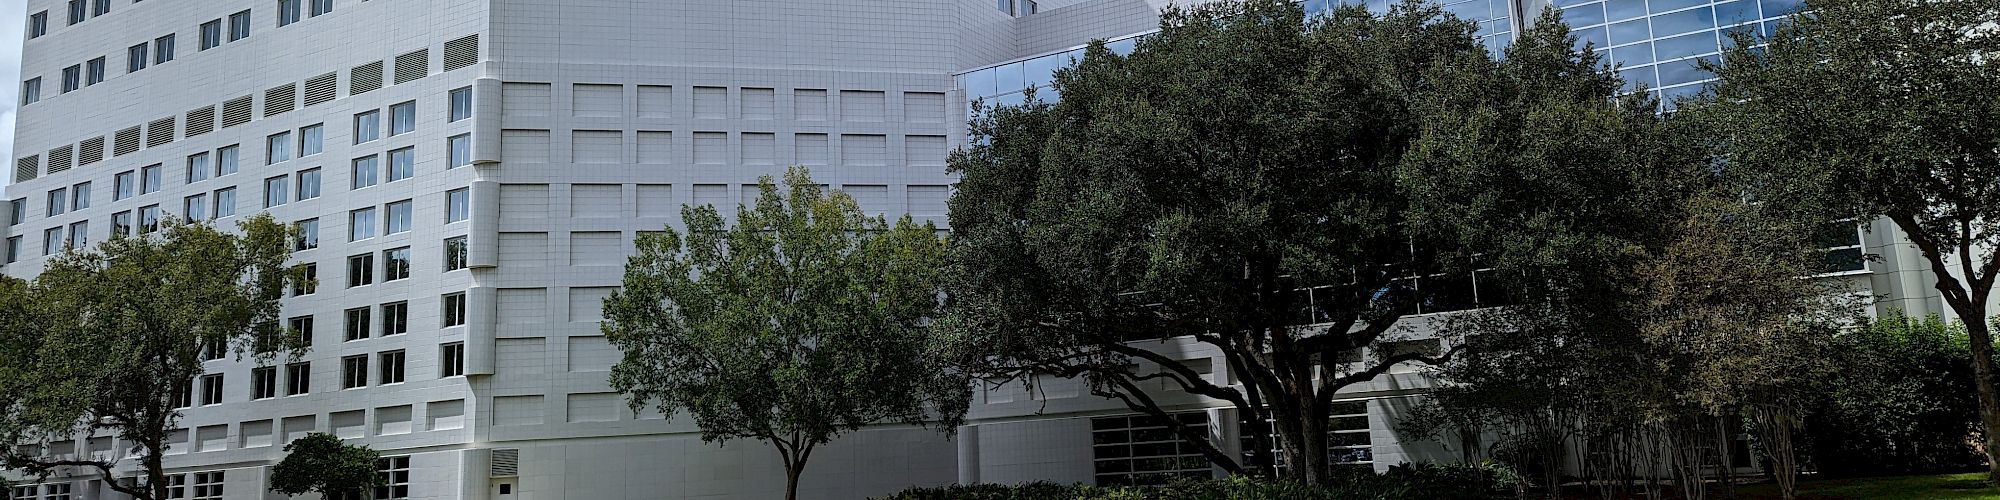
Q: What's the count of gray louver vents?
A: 13